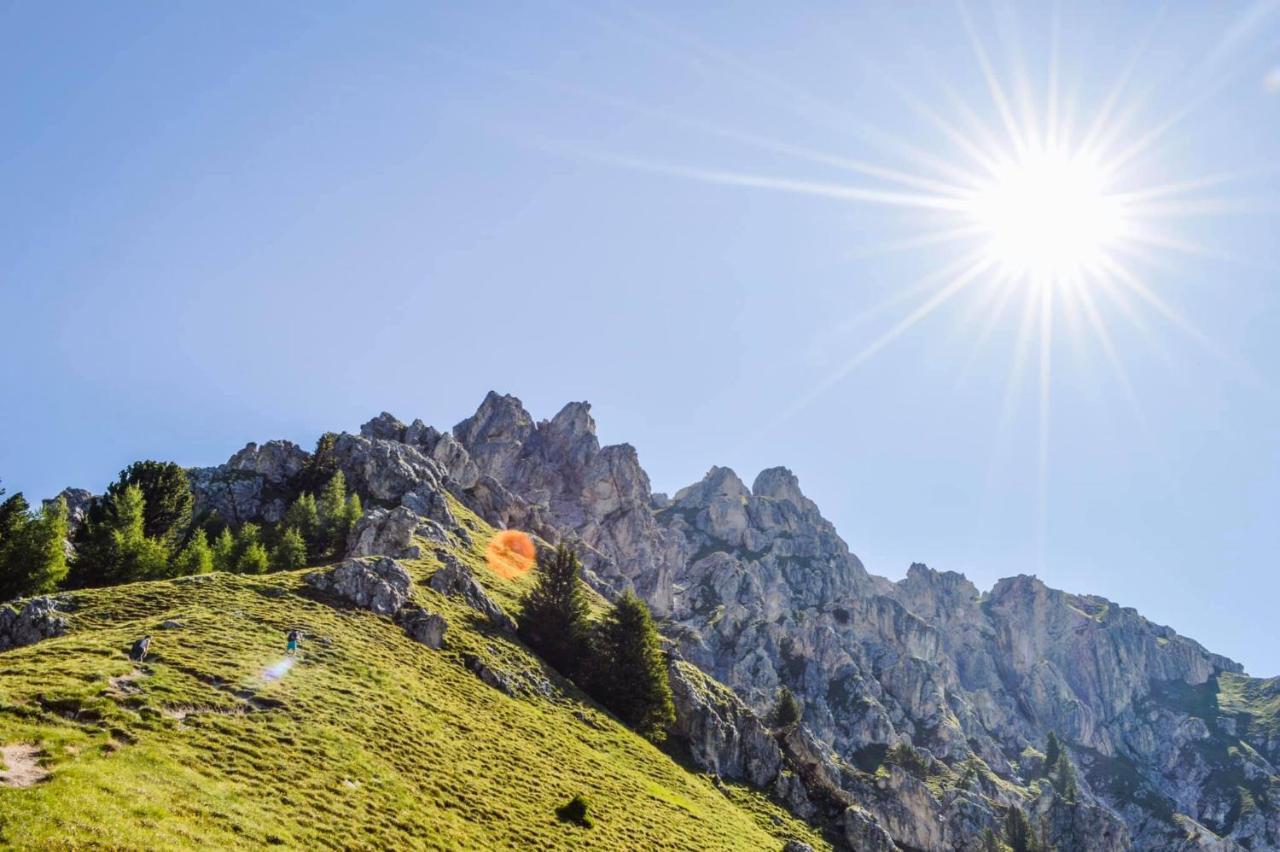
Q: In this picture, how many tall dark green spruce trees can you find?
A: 2